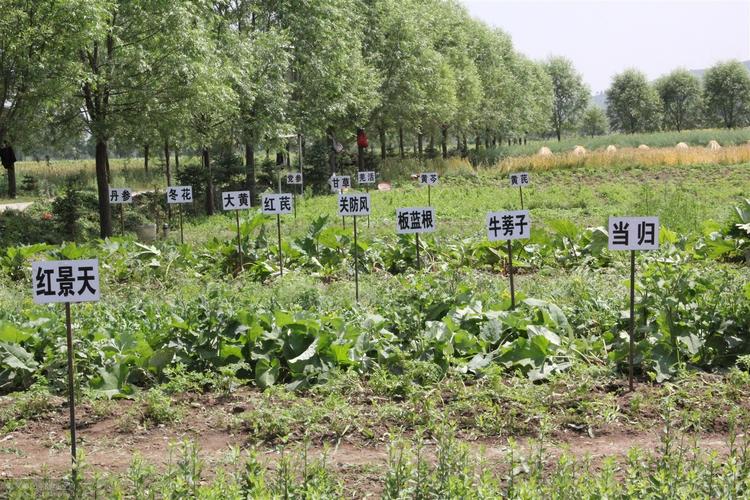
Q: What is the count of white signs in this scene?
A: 14